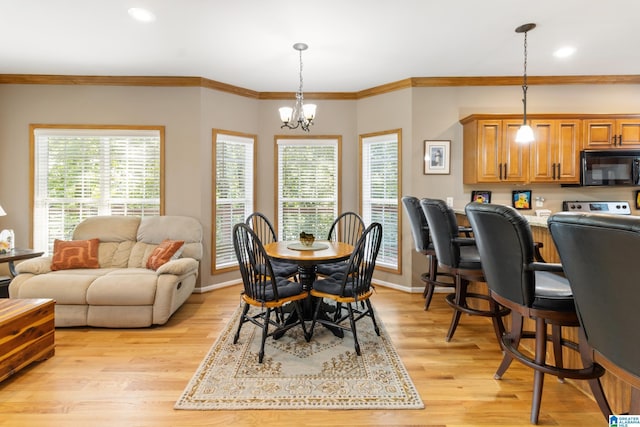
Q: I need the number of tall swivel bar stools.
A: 4